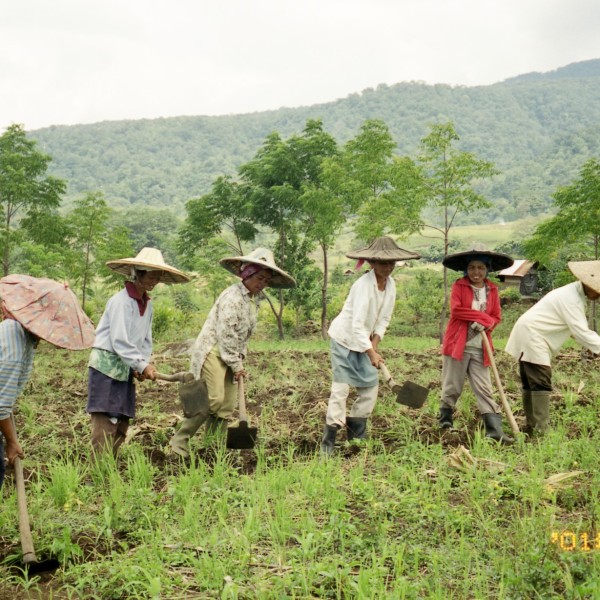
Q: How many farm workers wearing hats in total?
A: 6